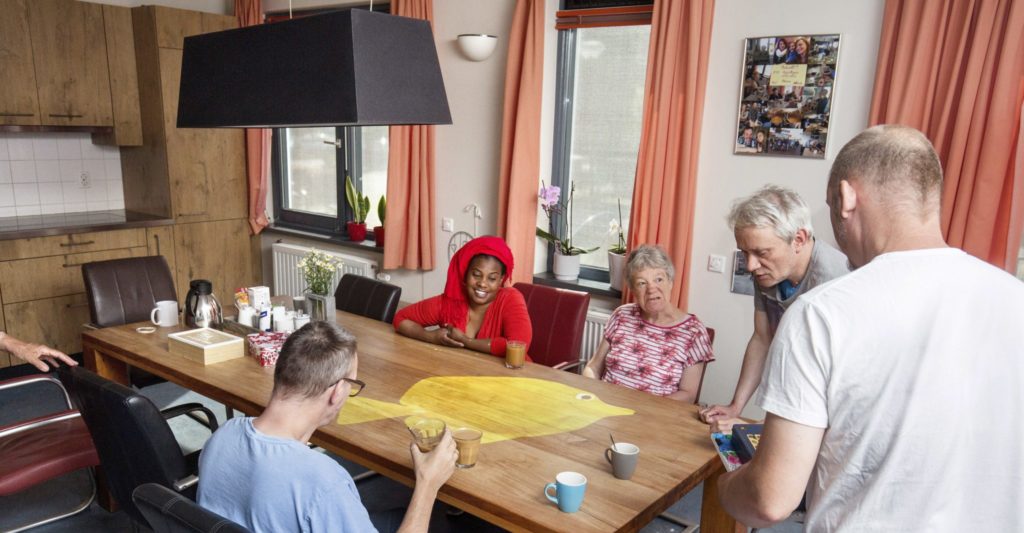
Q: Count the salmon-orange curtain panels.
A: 5